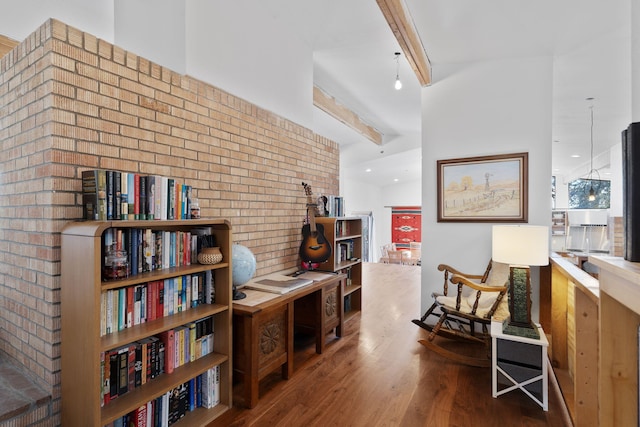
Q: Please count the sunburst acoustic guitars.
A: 1